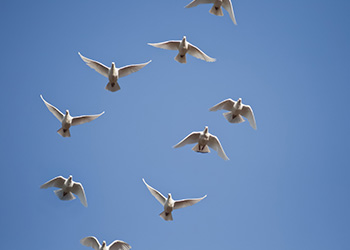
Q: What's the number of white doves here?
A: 9